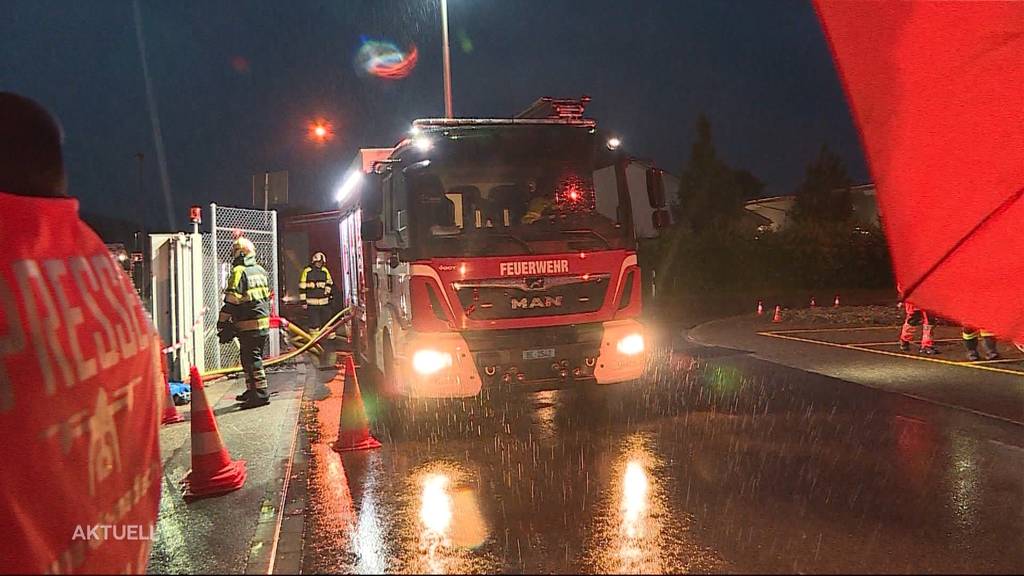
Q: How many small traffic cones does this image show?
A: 4